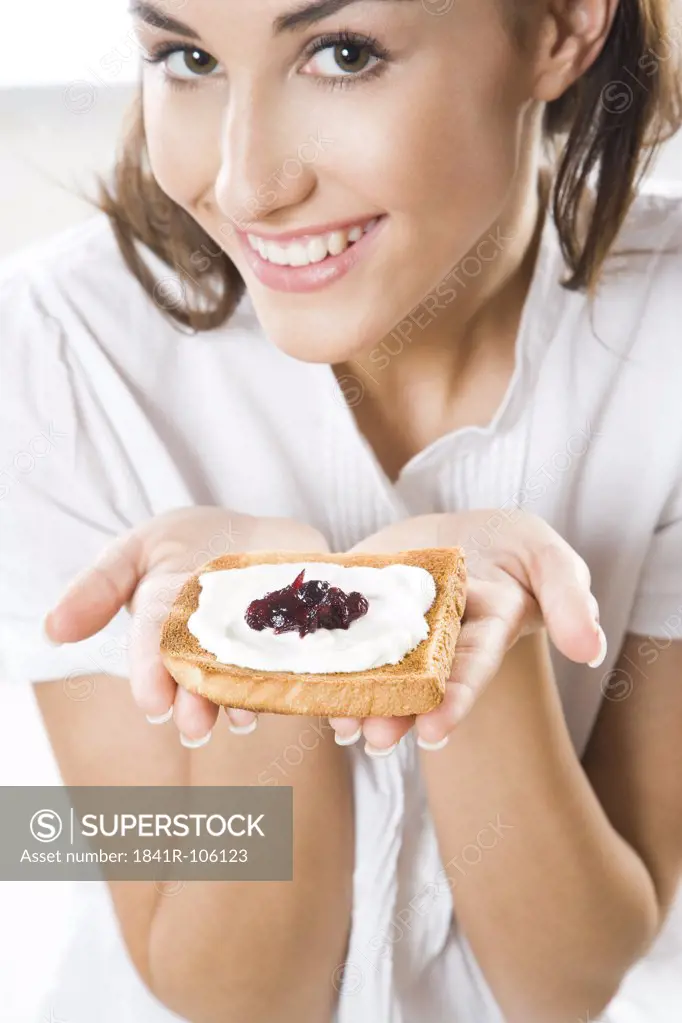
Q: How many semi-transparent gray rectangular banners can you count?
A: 1